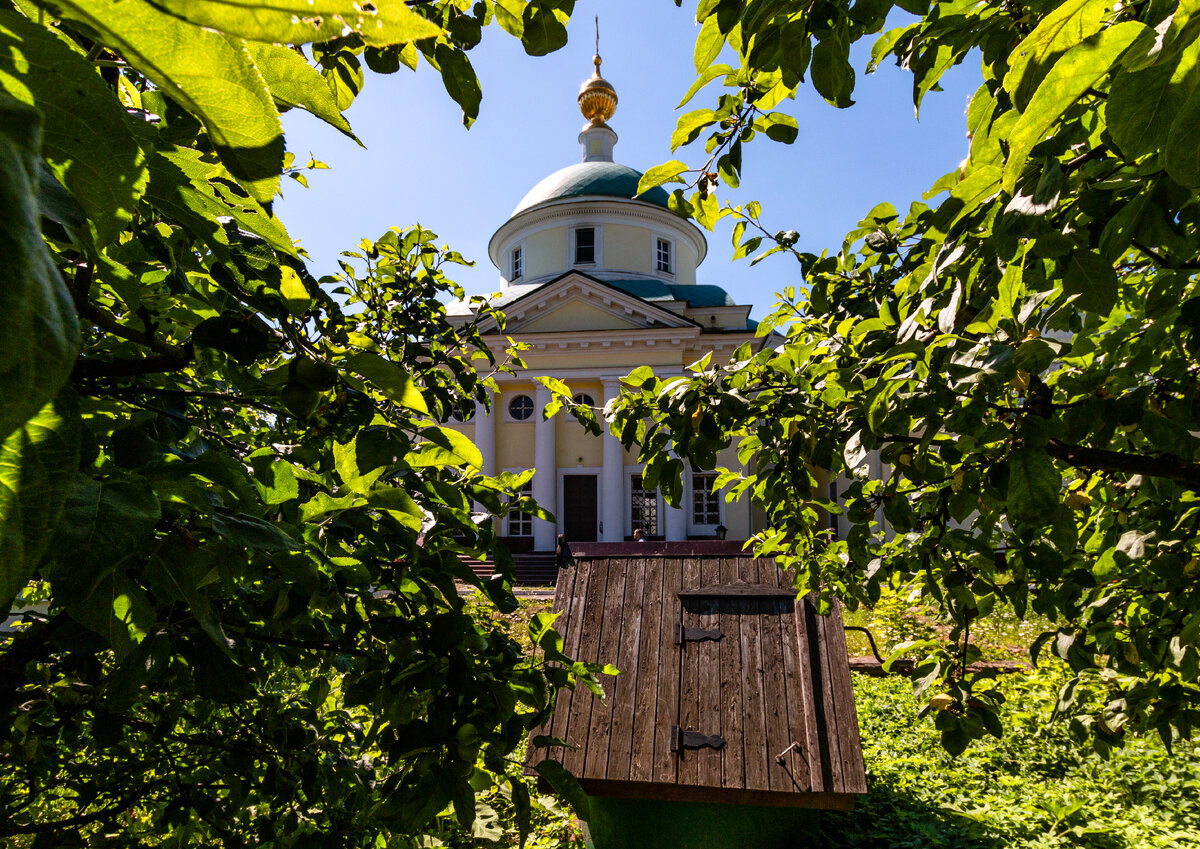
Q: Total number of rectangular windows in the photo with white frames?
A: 6